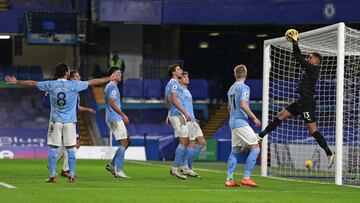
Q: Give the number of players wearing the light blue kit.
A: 5